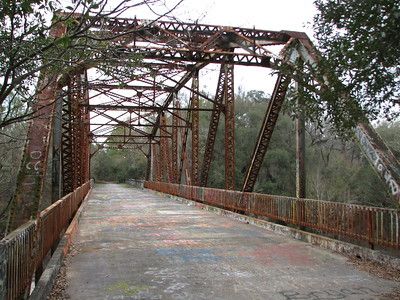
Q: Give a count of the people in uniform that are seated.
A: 0